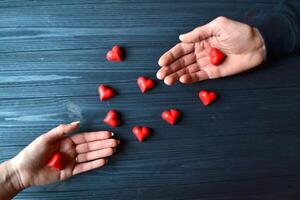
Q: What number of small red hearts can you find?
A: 9